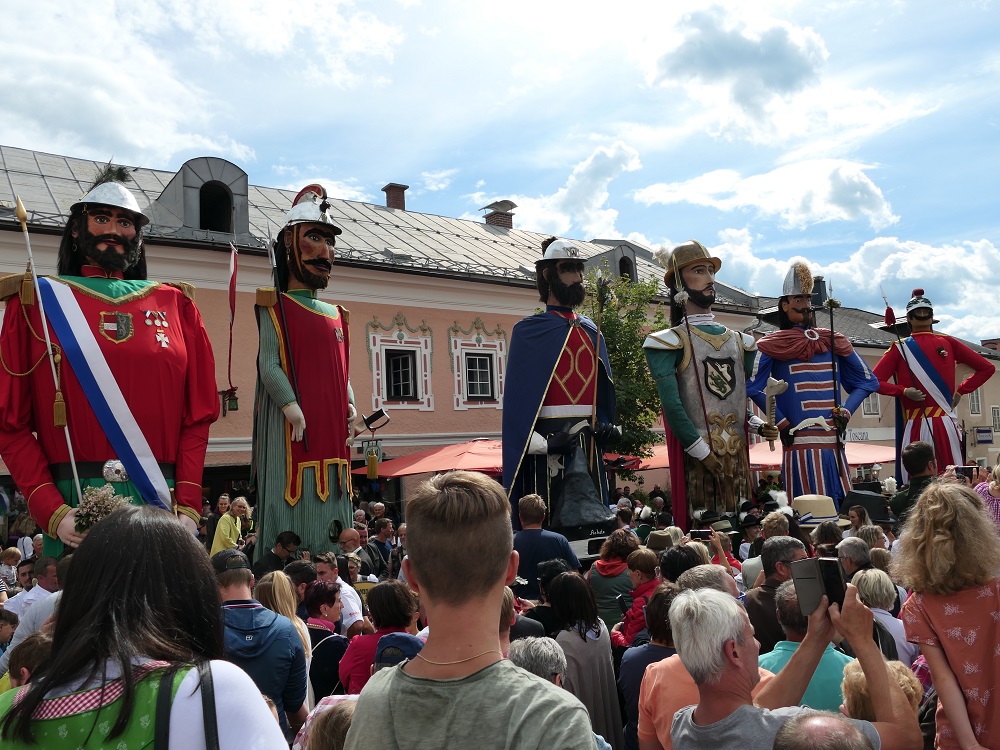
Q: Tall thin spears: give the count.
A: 6